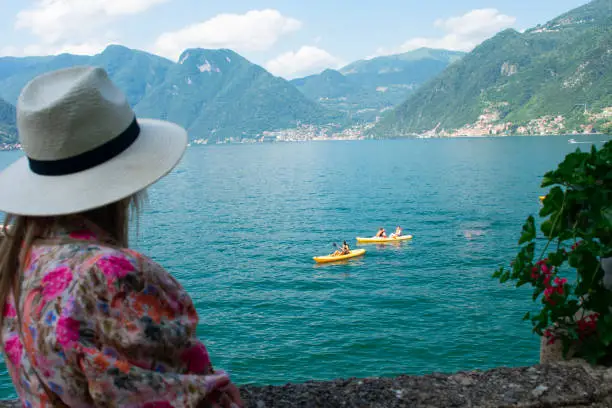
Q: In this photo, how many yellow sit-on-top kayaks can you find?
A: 2